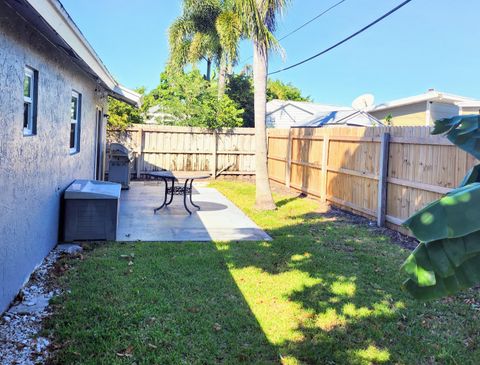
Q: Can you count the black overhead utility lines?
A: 2